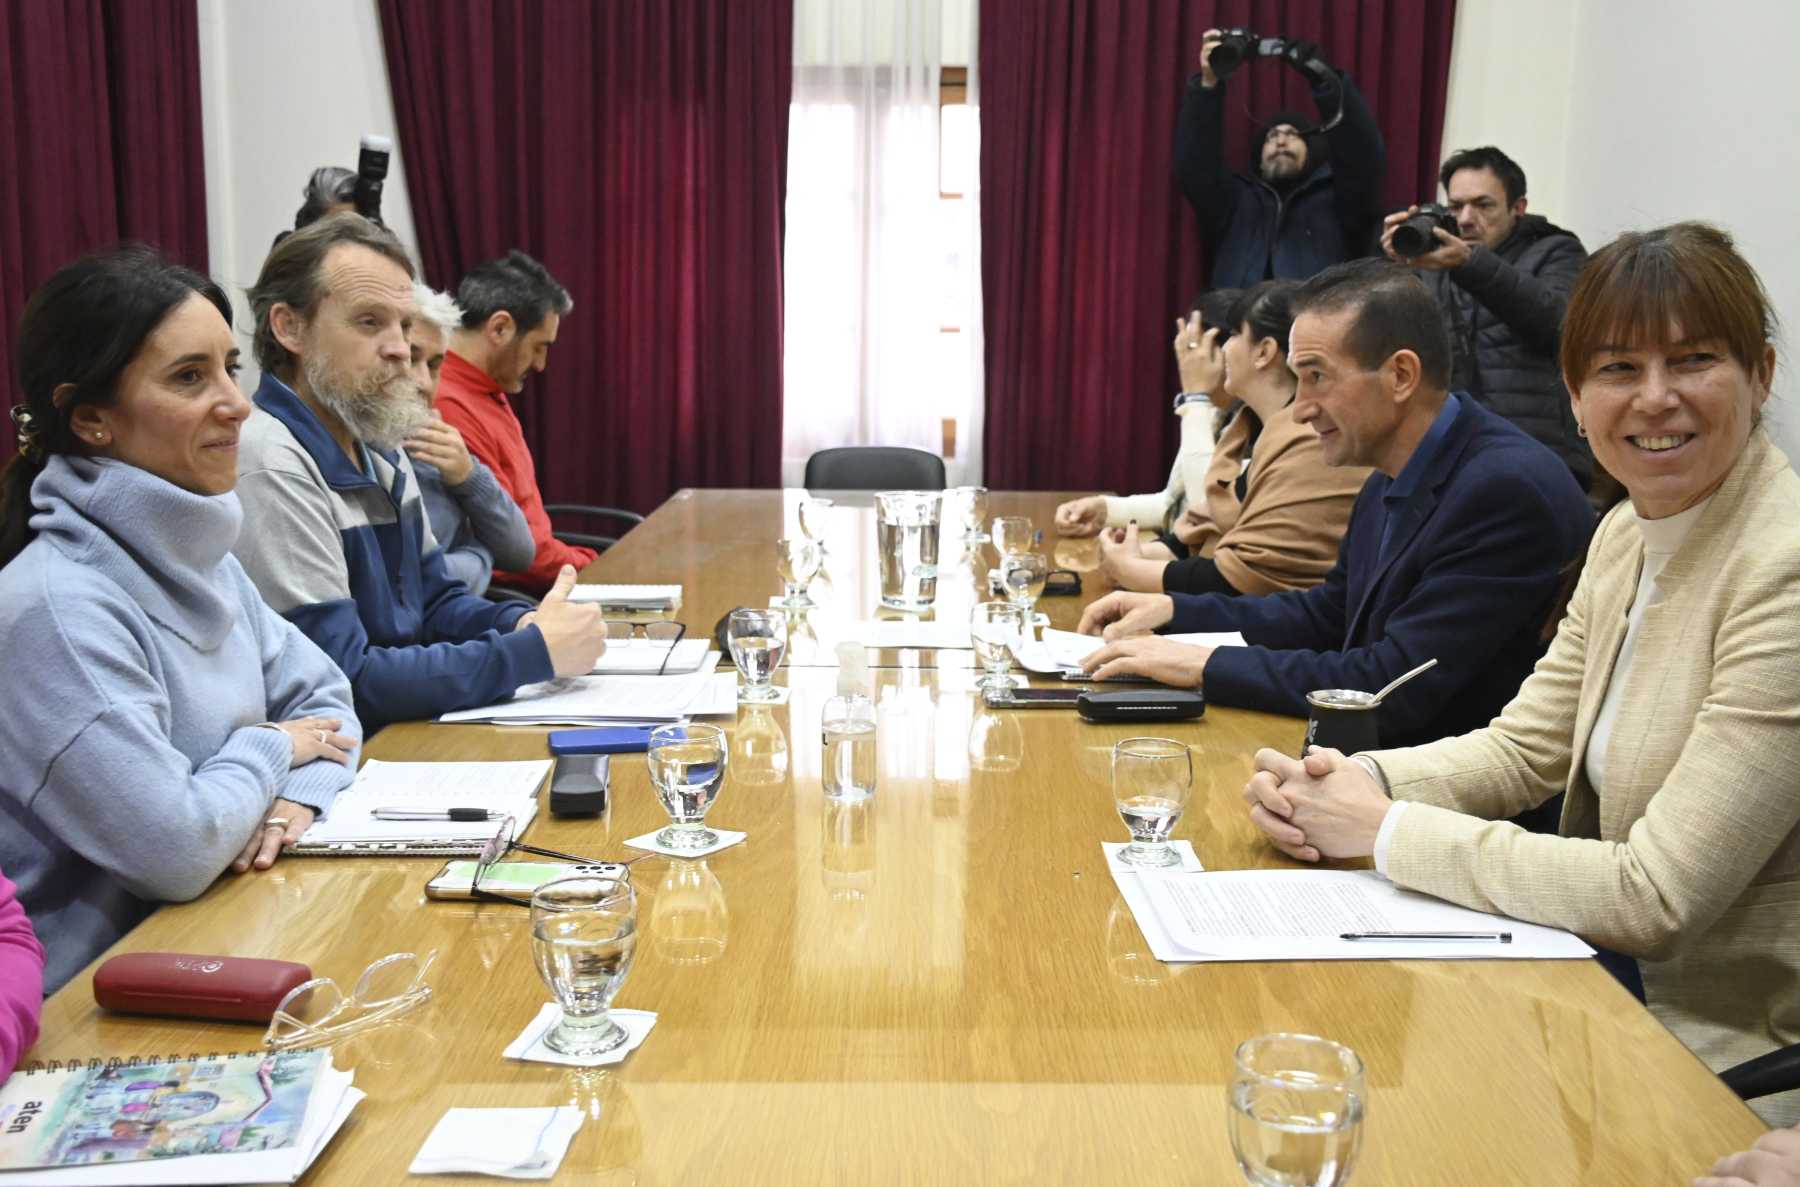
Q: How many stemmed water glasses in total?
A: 11